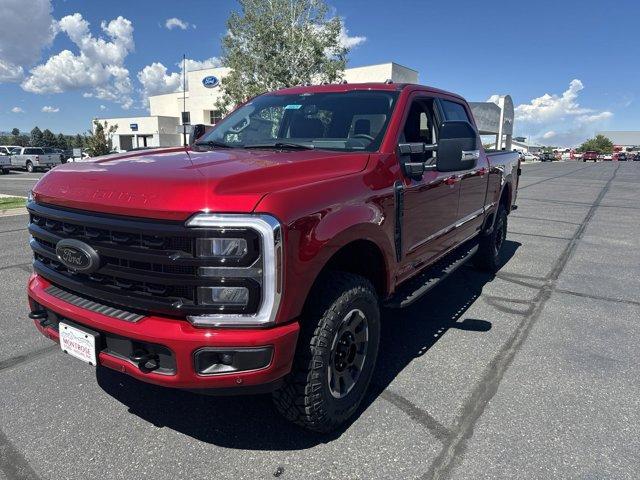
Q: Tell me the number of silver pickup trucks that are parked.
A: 1